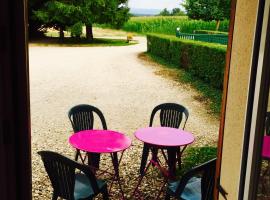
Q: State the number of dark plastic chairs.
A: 4